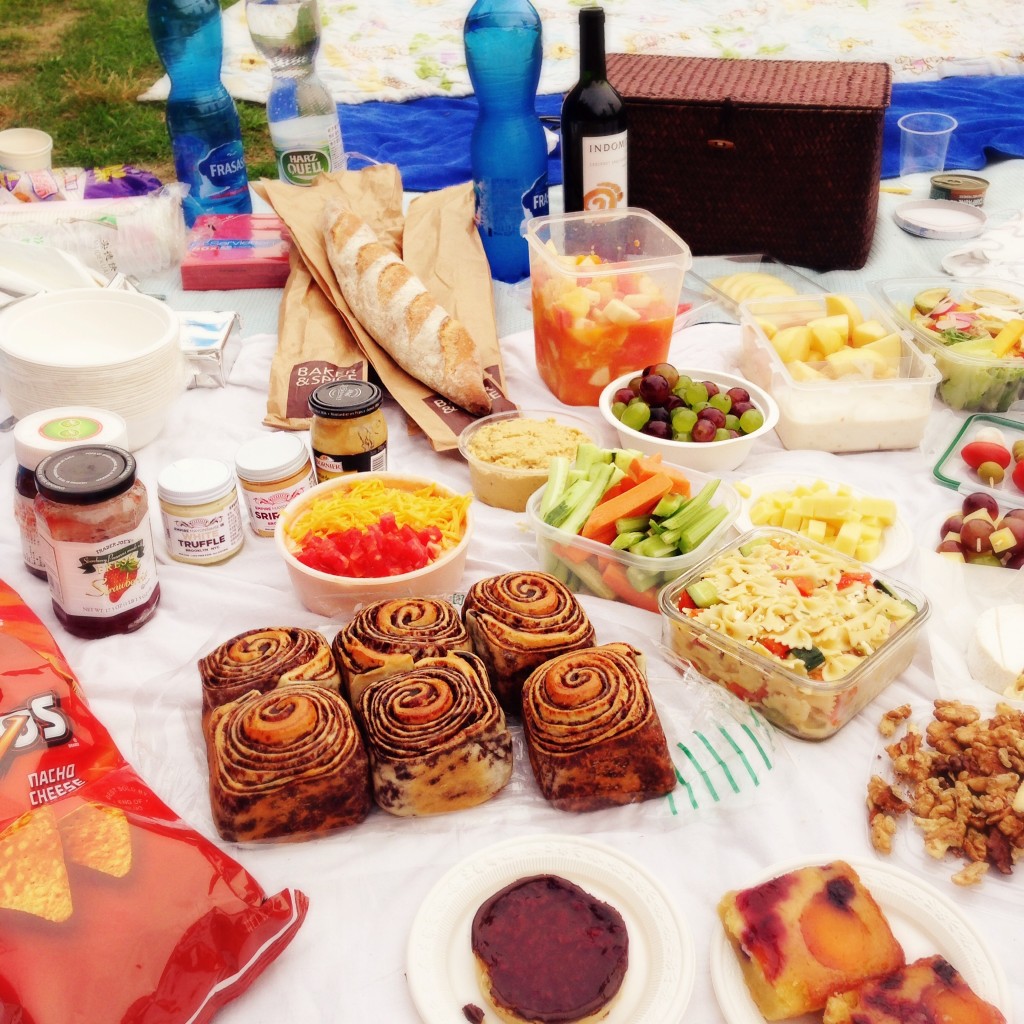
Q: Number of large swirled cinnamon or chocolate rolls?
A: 6